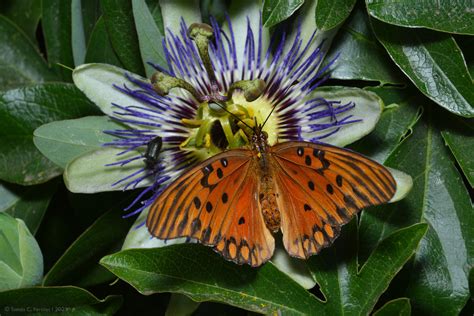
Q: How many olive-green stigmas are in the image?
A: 3